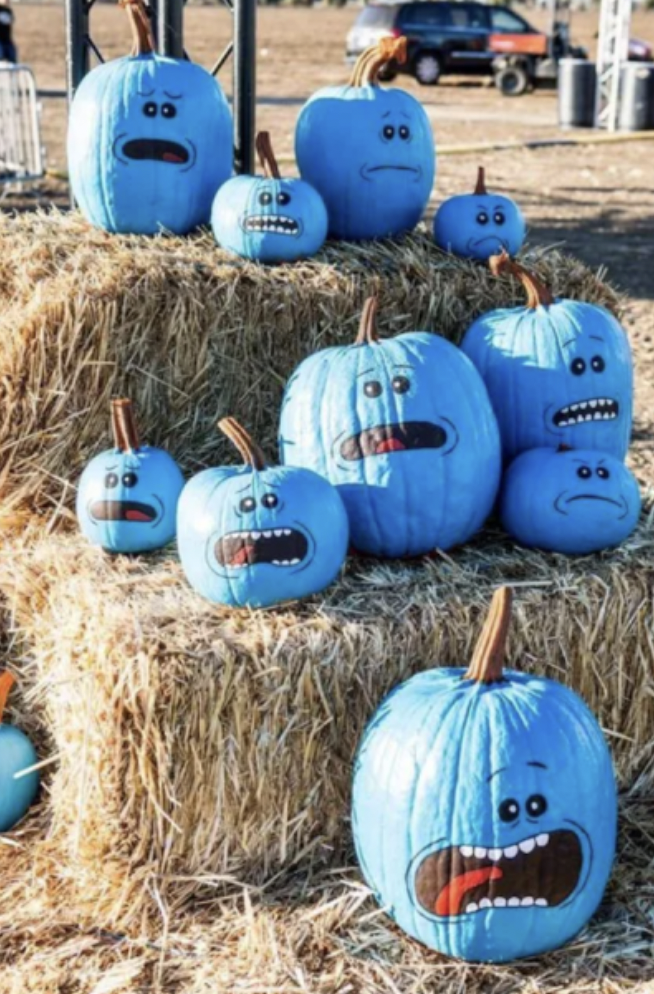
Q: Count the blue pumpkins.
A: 11